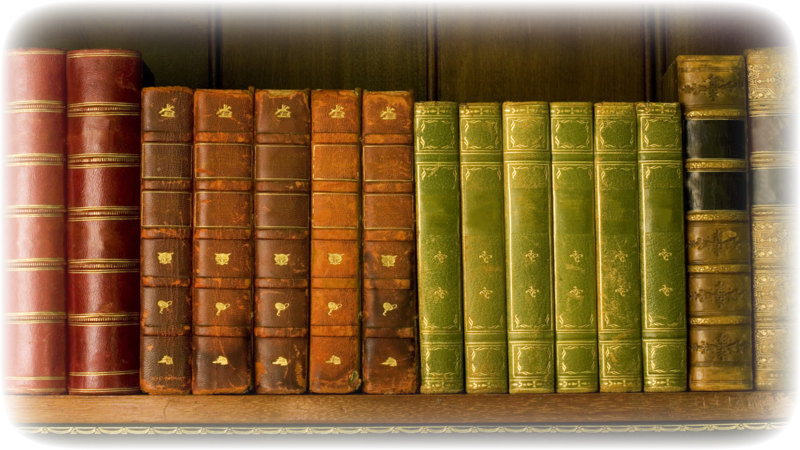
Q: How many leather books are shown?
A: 15